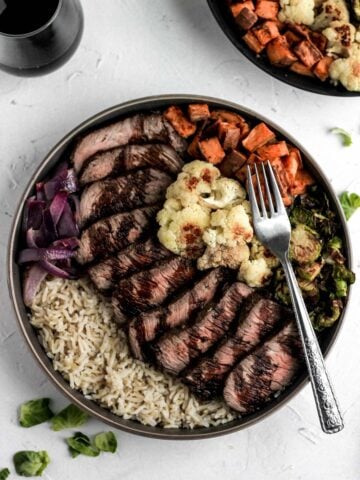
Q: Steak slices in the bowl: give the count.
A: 10